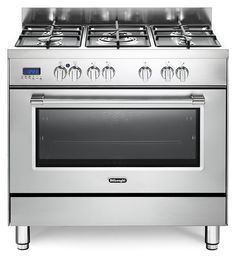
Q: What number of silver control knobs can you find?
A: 7